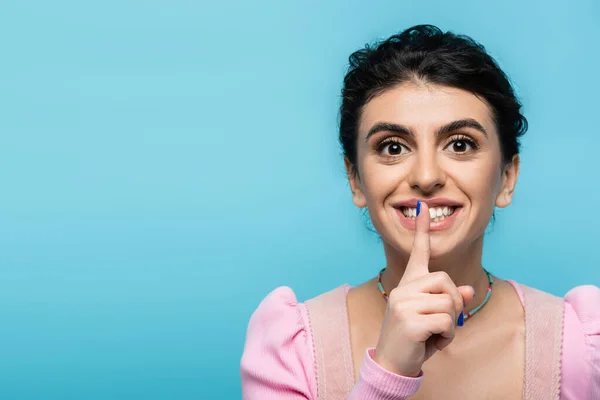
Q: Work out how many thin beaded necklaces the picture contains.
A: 1